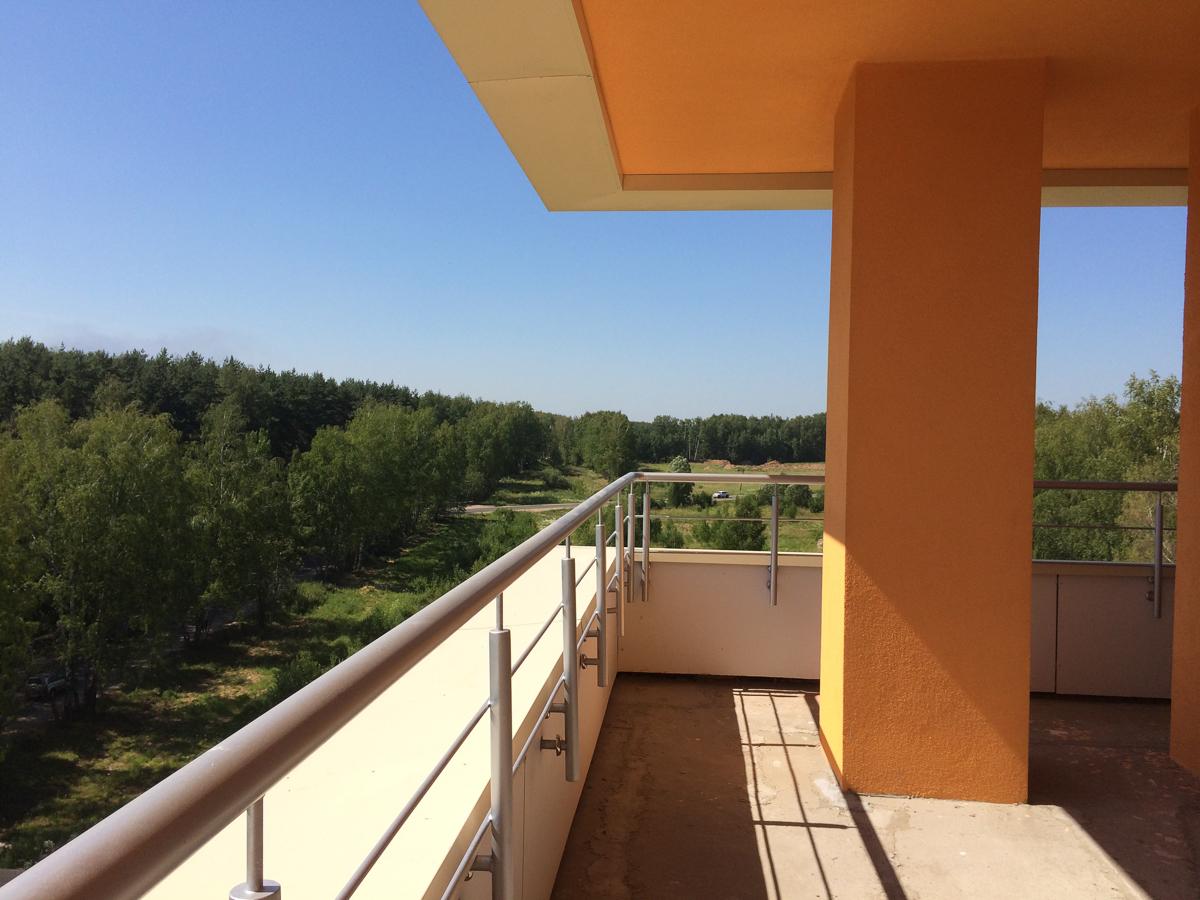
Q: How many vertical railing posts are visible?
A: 9